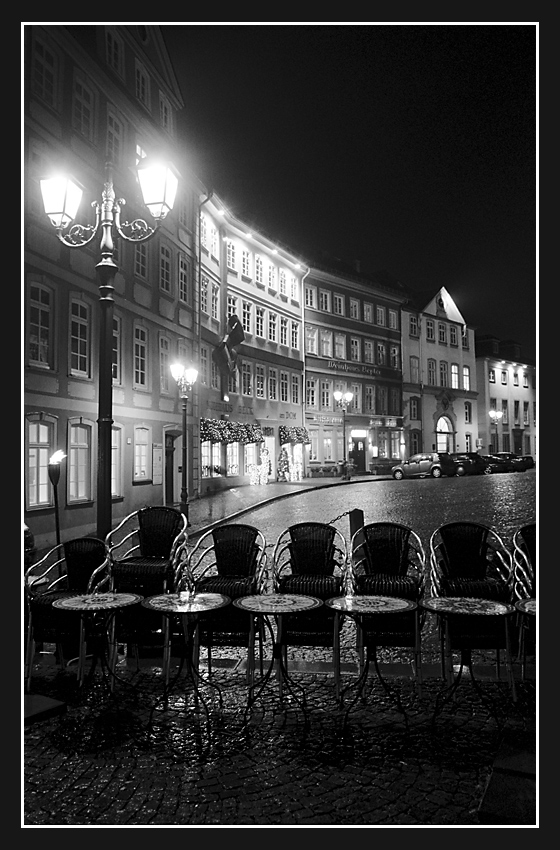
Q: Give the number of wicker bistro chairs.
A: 7